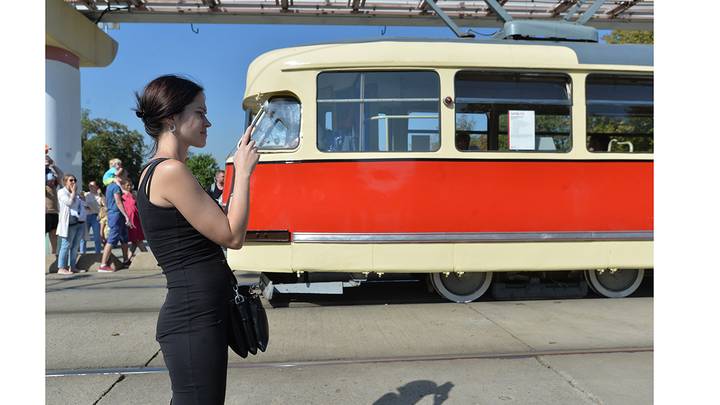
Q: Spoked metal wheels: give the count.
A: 0